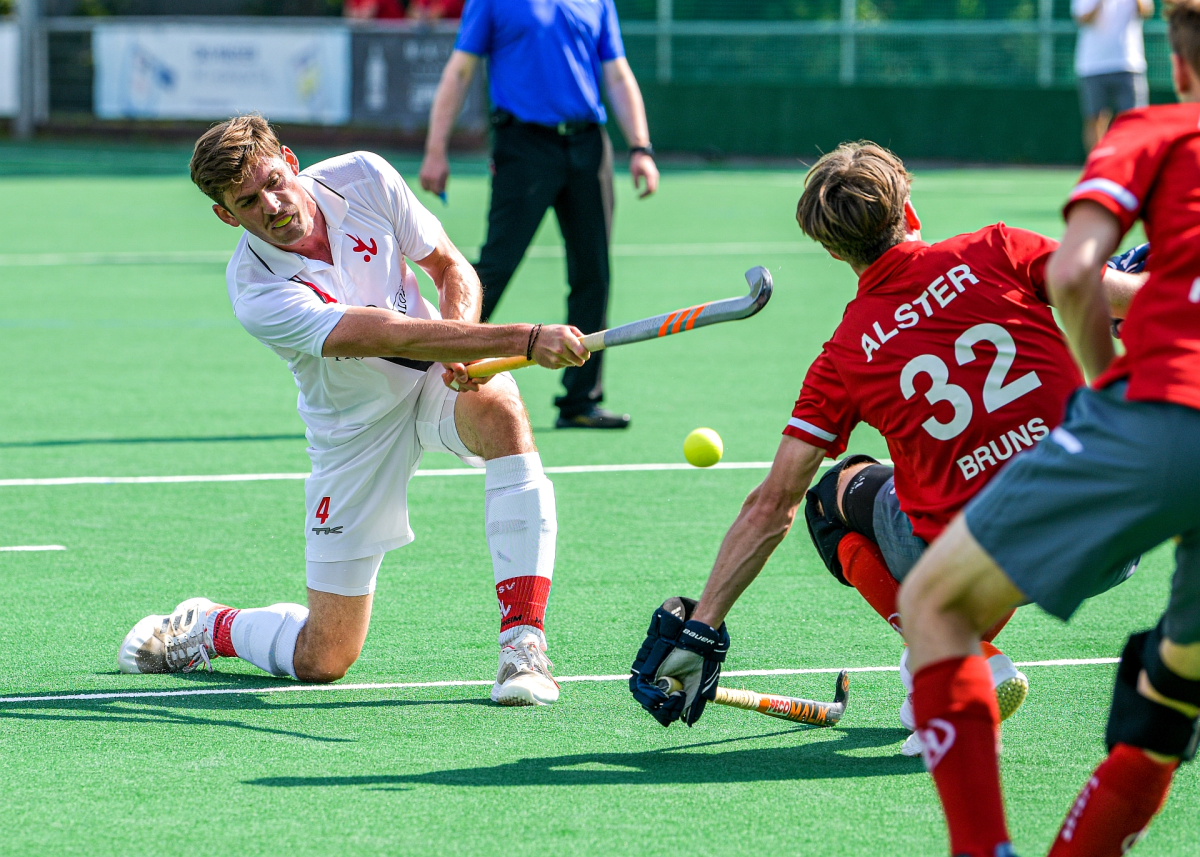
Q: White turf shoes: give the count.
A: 4